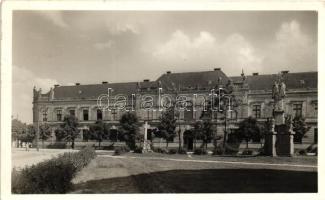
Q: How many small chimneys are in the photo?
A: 8